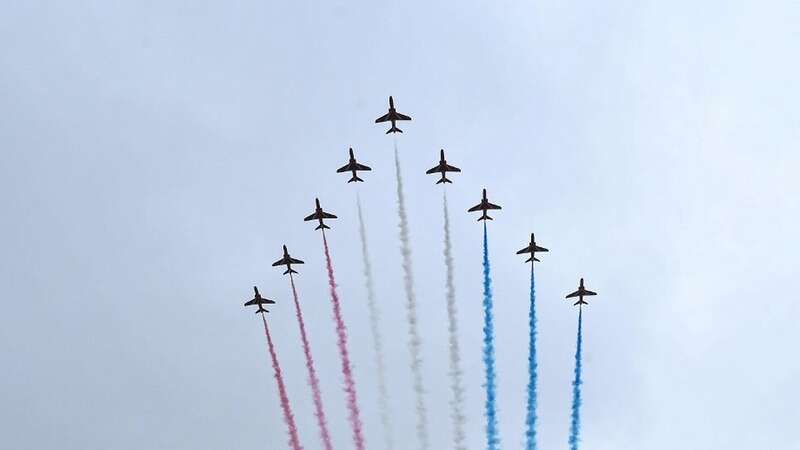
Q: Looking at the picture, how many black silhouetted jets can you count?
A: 9